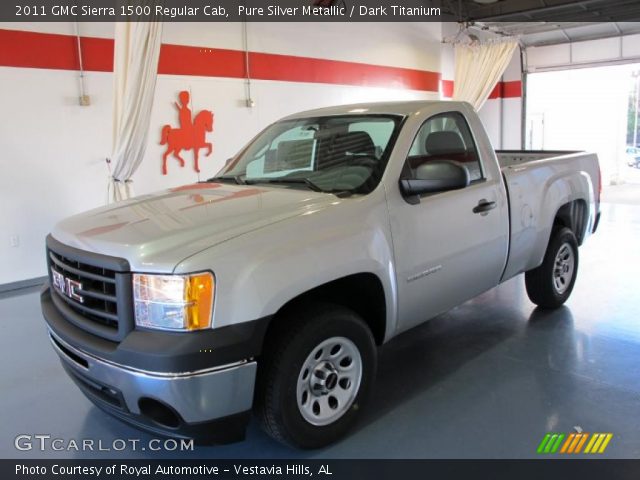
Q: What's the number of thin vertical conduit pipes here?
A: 2